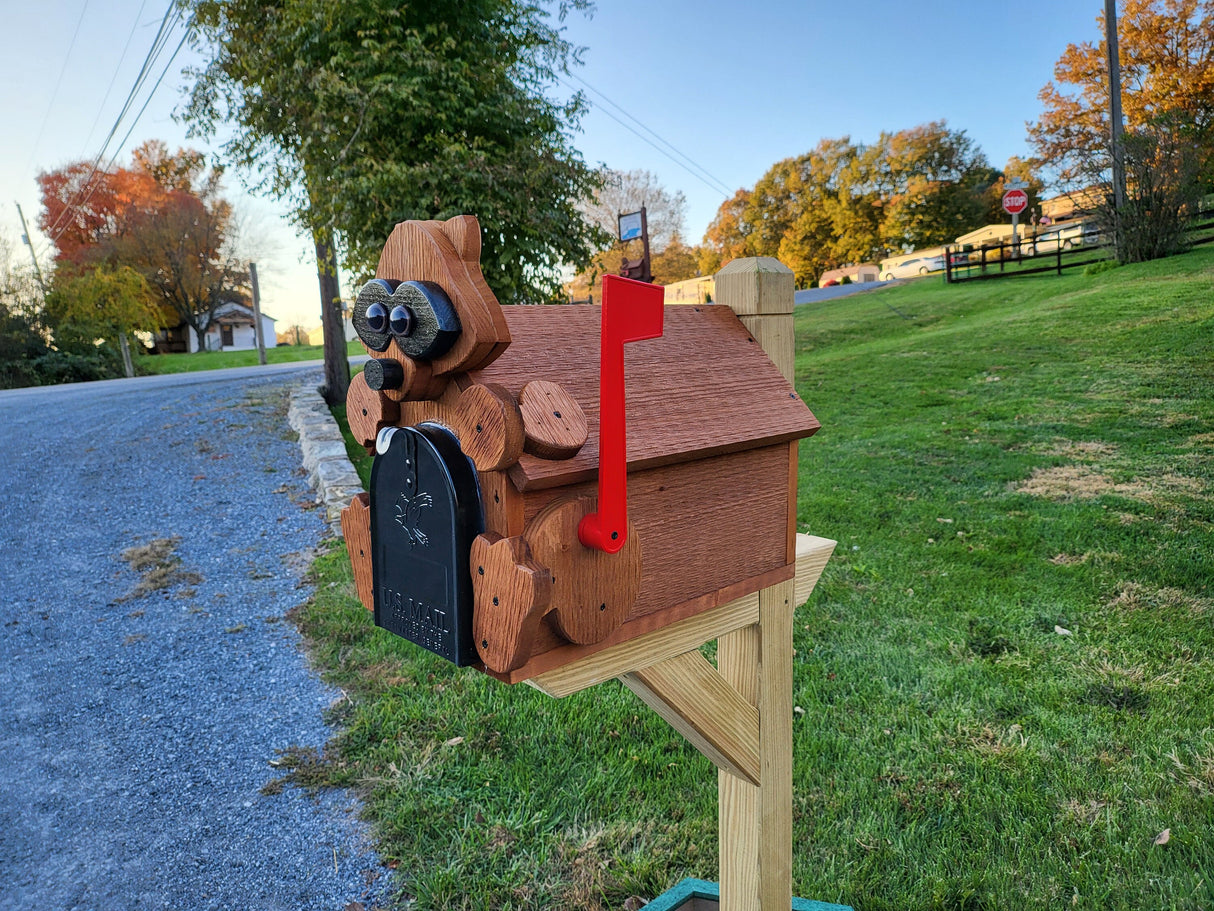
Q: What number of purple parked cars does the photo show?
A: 0